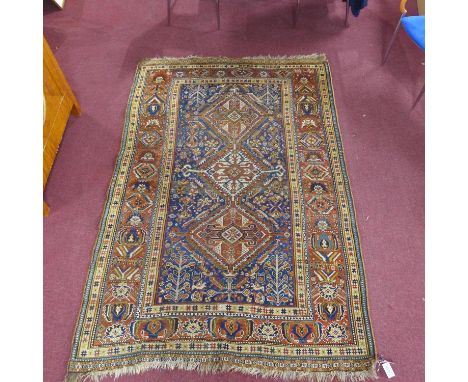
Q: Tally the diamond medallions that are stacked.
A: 3